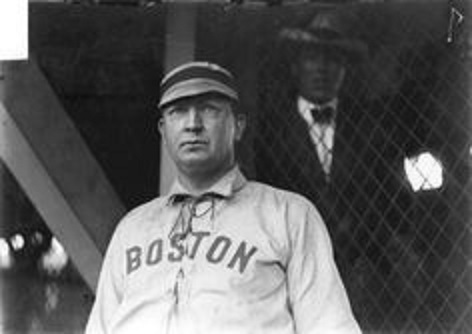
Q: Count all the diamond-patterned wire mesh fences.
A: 1